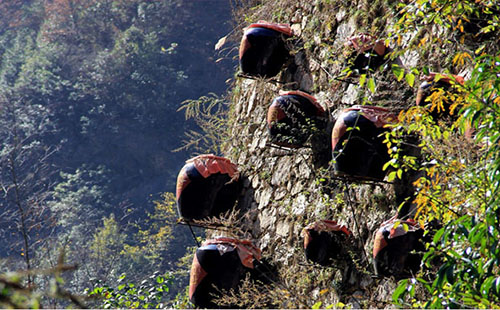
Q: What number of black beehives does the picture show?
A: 9